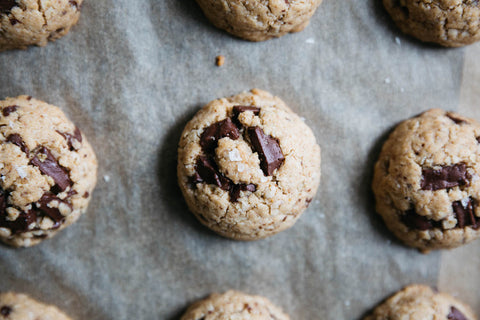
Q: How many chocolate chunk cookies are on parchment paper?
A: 9